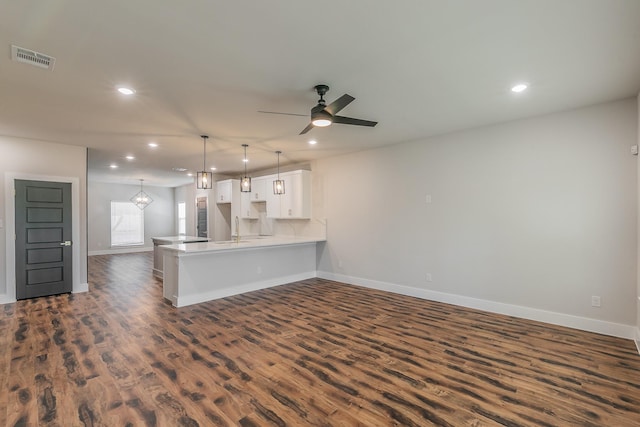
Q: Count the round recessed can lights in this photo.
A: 9